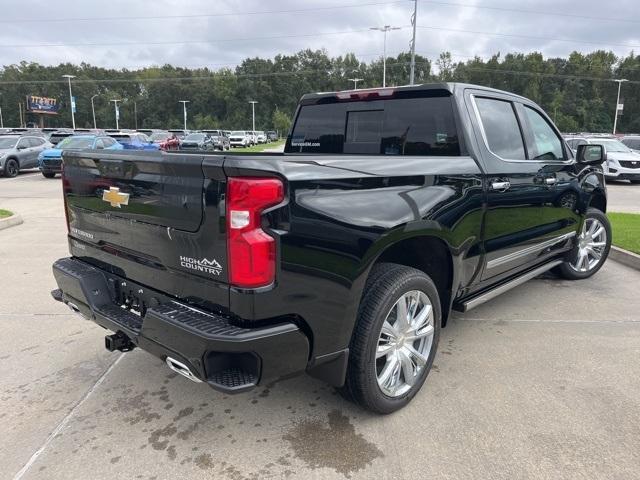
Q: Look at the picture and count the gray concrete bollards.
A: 0